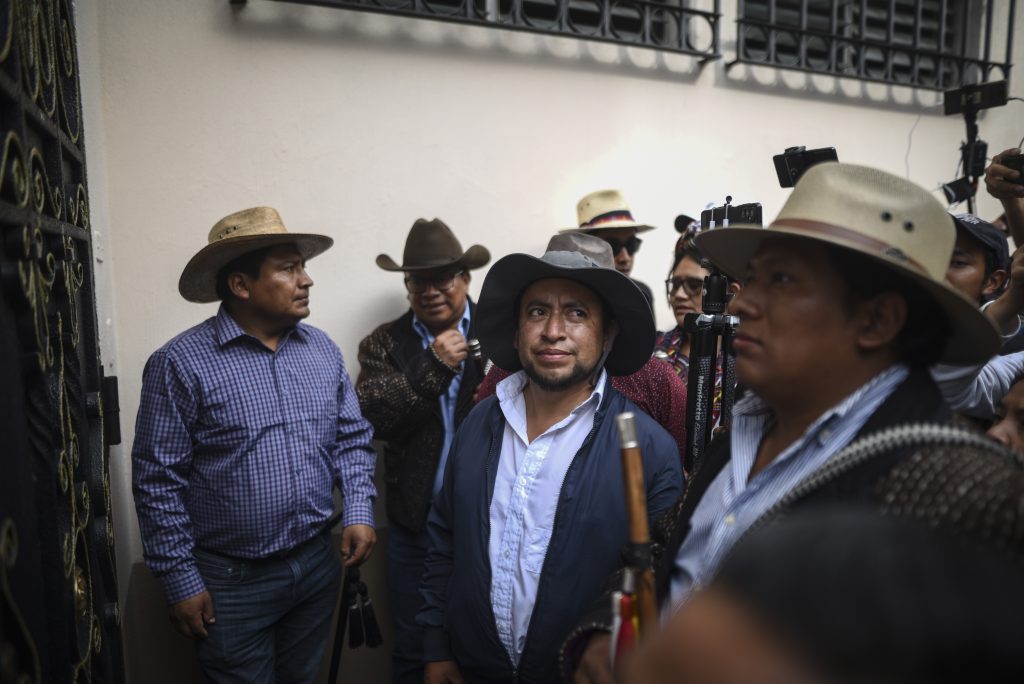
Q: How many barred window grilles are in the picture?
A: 2